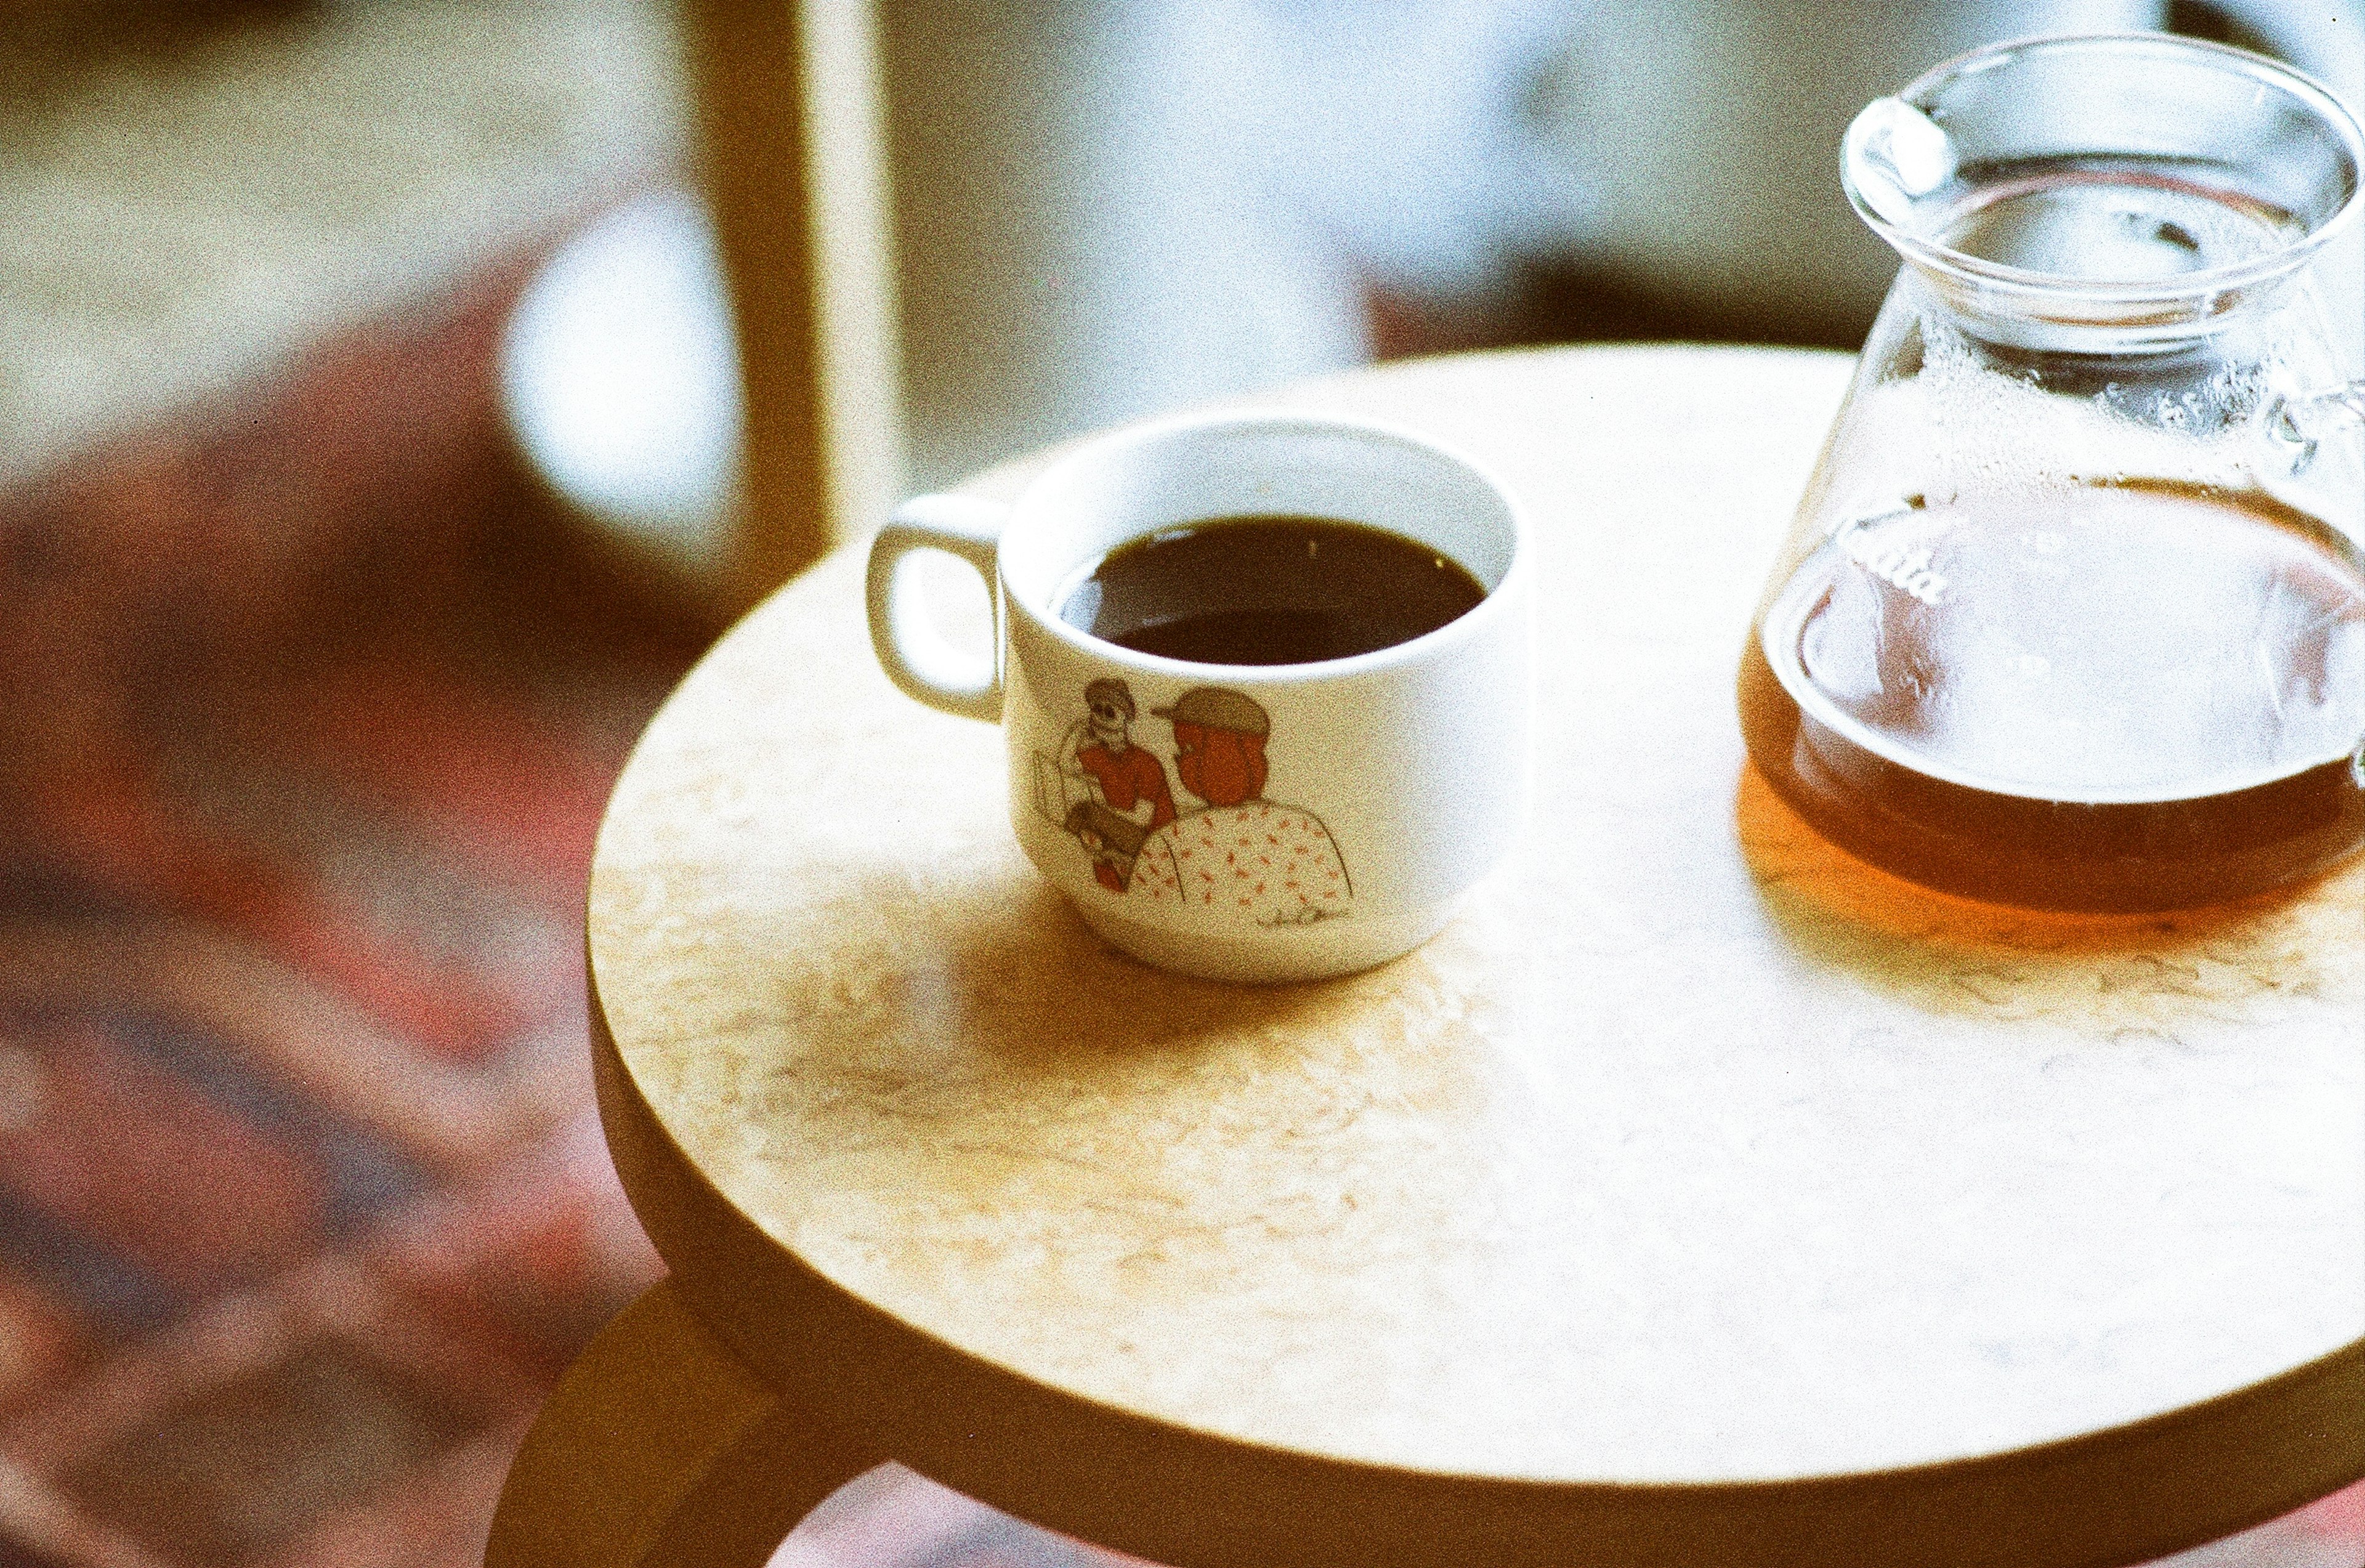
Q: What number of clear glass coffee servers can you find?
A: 1